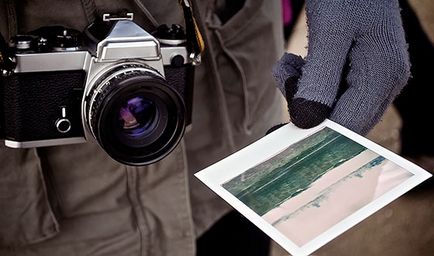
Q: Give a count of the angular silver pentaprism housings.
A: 1